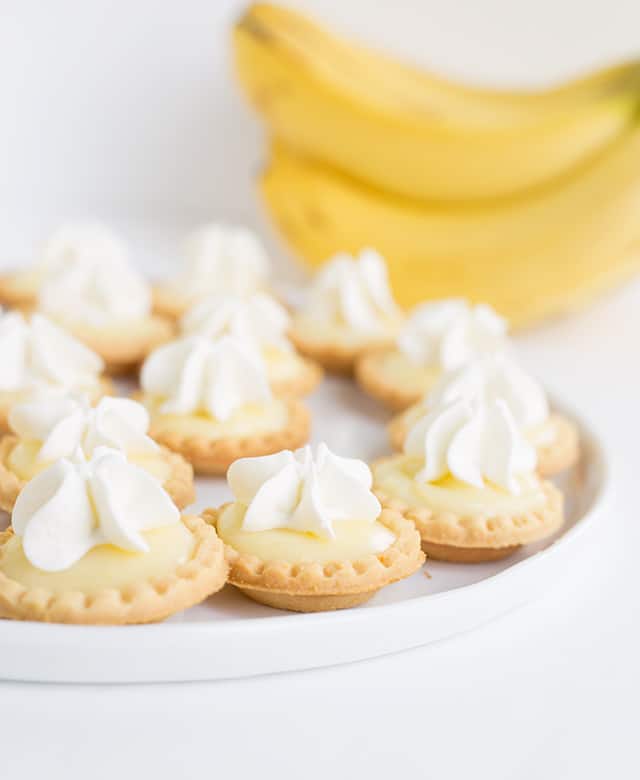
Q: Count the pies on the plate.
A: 13